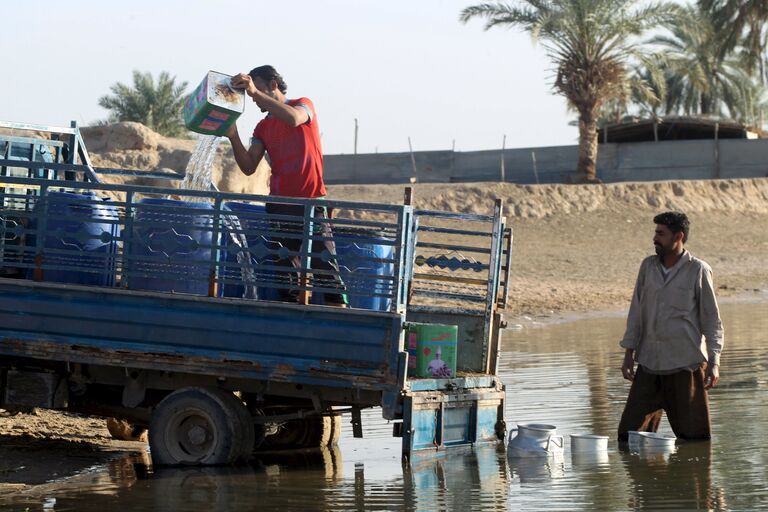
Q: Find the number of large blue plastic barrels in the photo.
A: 4